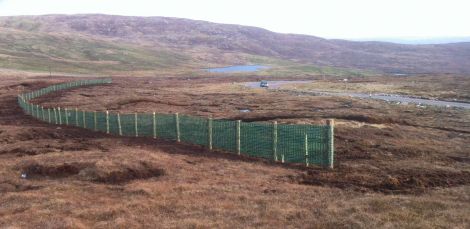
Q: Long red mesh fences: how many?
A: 0